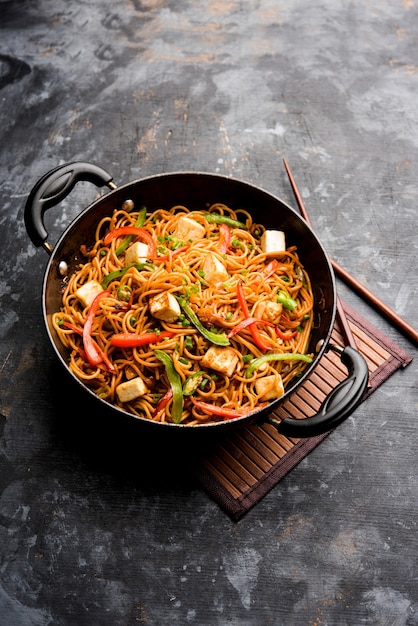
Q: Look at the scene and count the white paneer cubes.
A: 10